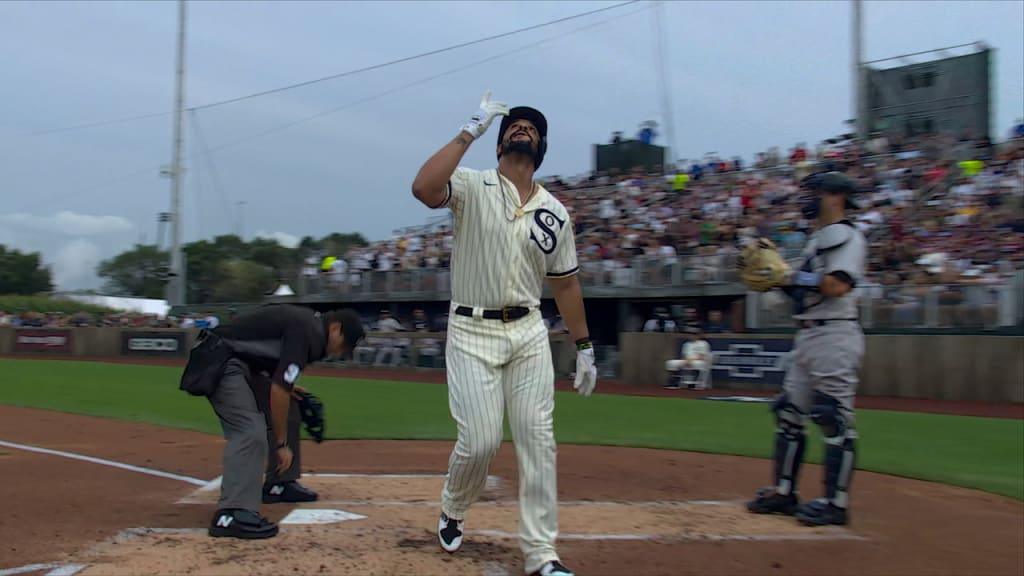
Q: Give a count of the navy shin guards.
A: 2